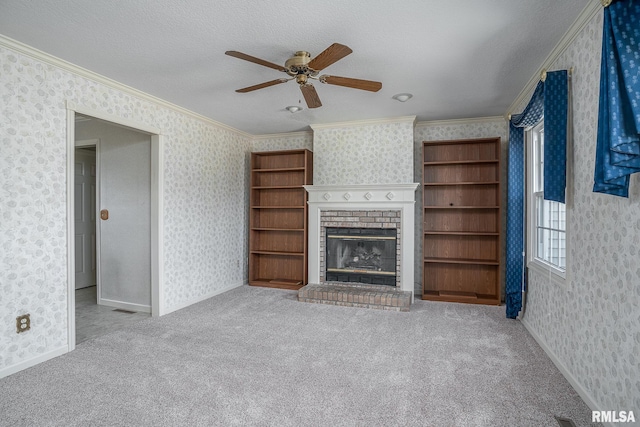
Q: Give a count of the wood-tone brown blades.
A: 5